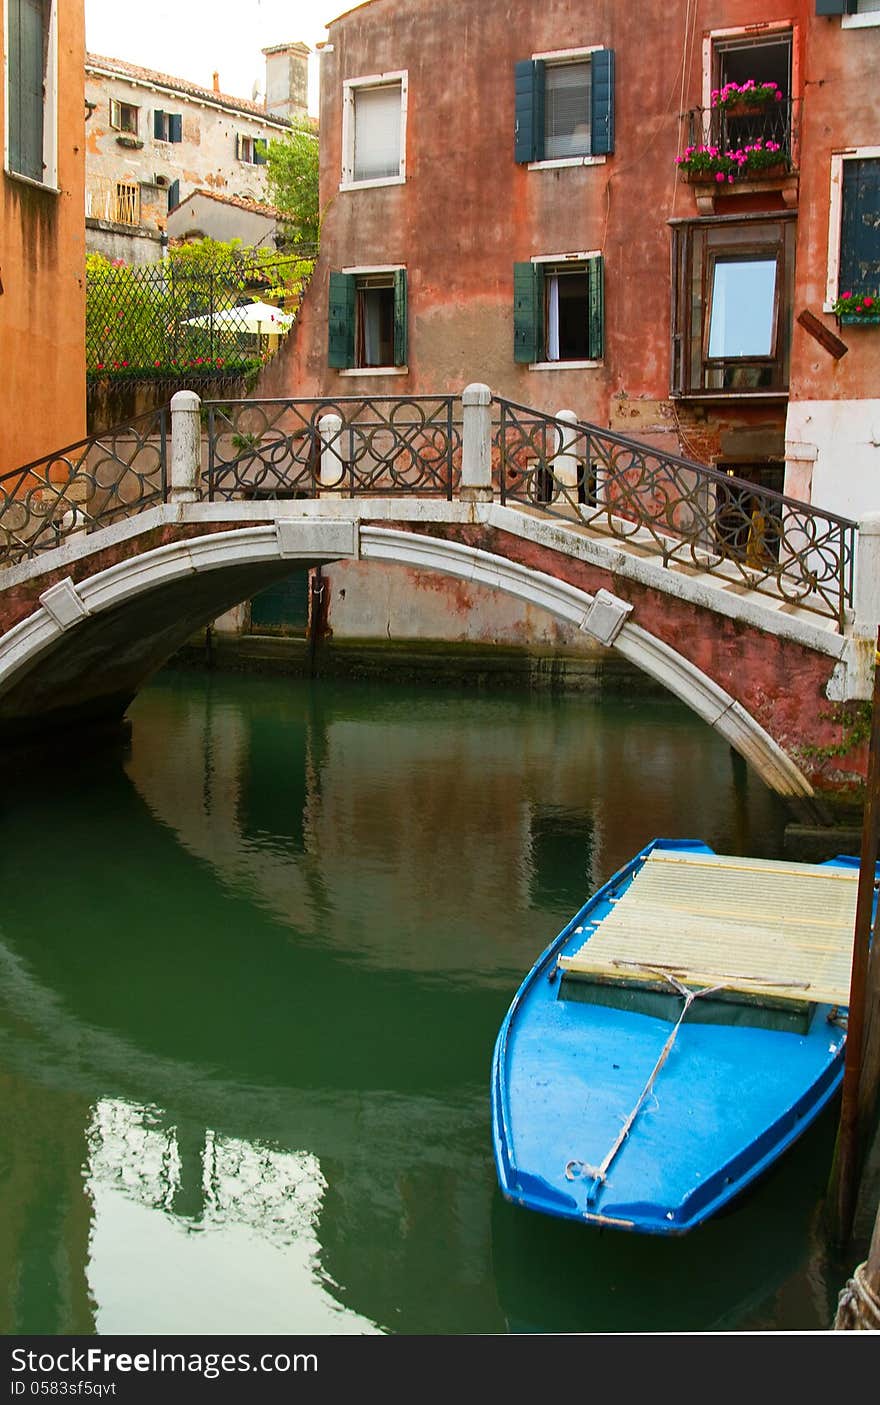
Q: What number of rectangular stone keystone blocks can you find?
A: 3